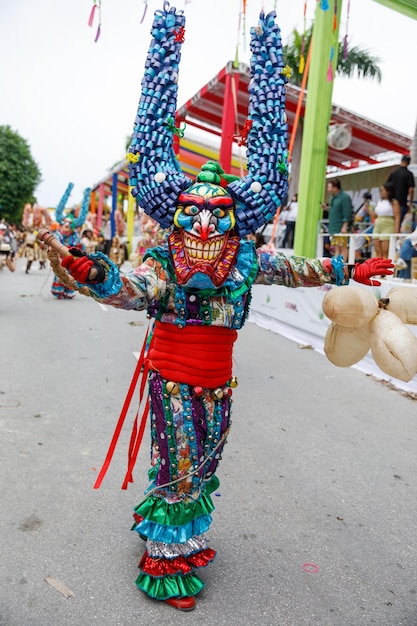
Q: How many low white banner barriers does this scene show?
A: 1